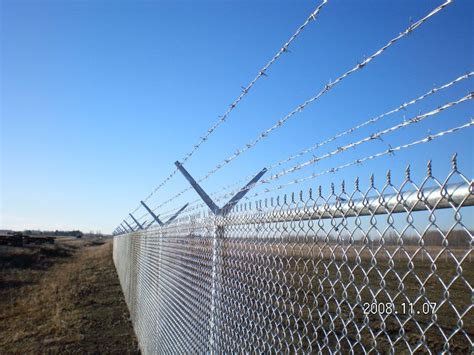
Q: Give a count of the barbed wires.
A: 5